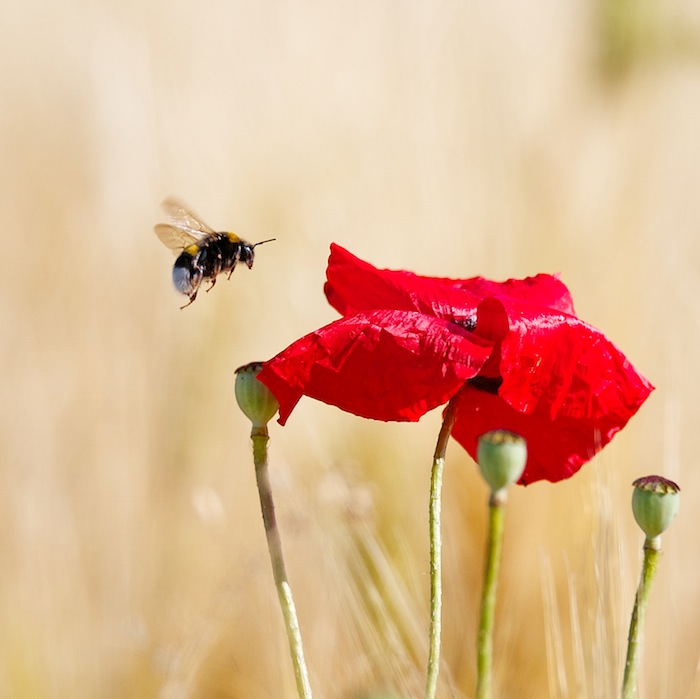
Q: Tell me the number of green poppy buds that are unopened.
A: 3